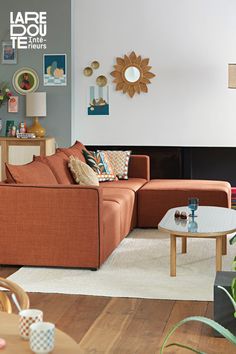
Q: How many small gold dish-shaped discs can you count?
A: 3